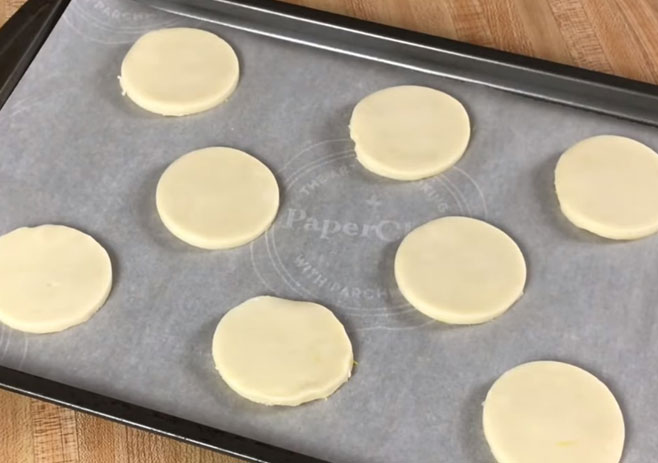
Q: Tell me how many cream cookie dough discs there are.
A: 8